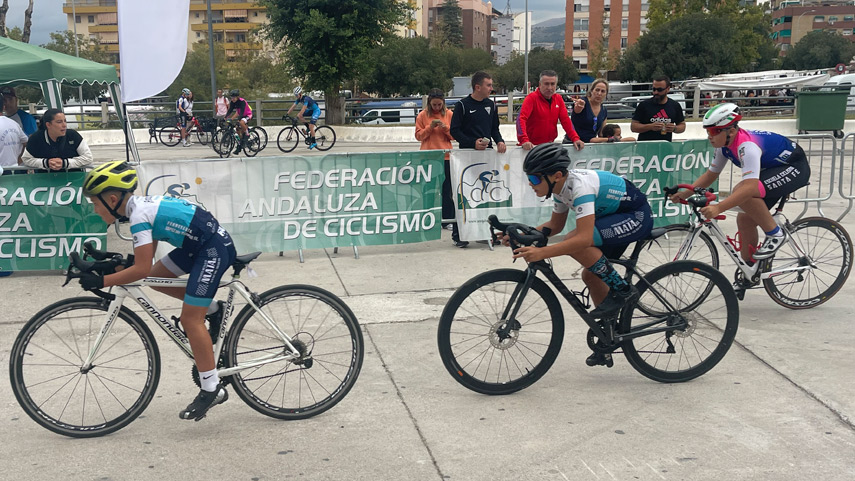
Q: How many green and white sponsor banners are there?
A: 3